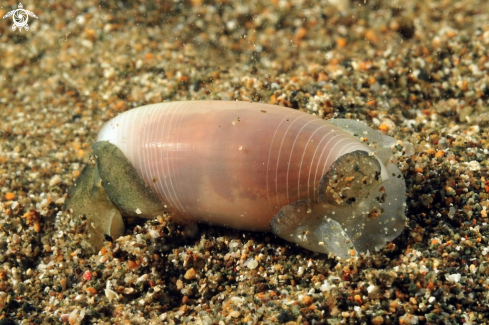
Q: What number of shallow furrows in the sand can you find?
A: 0